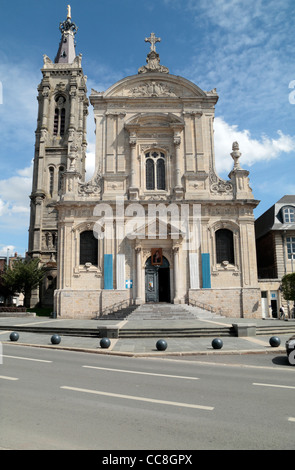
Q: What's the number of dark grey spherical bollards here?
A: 6